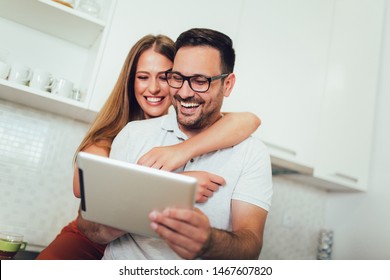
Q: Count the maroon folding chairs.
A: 0